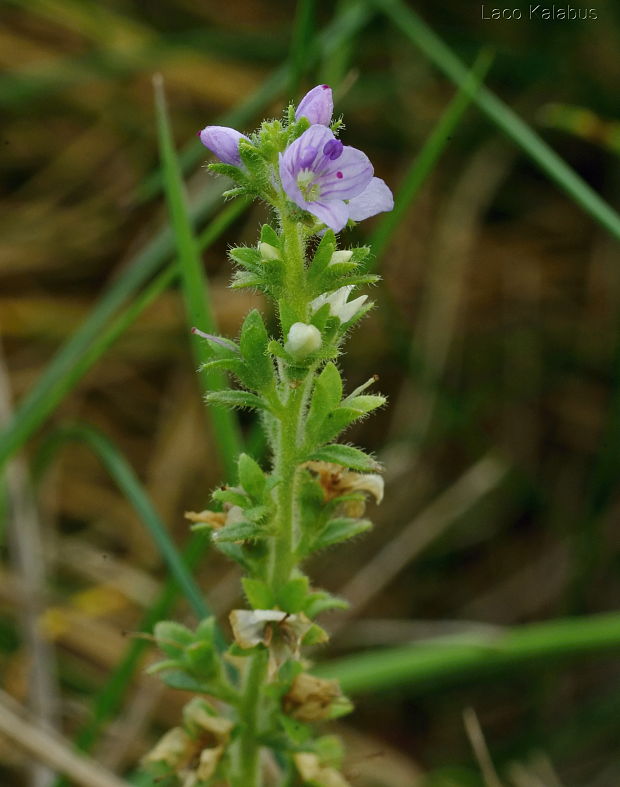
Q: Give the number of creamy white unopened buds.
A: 3